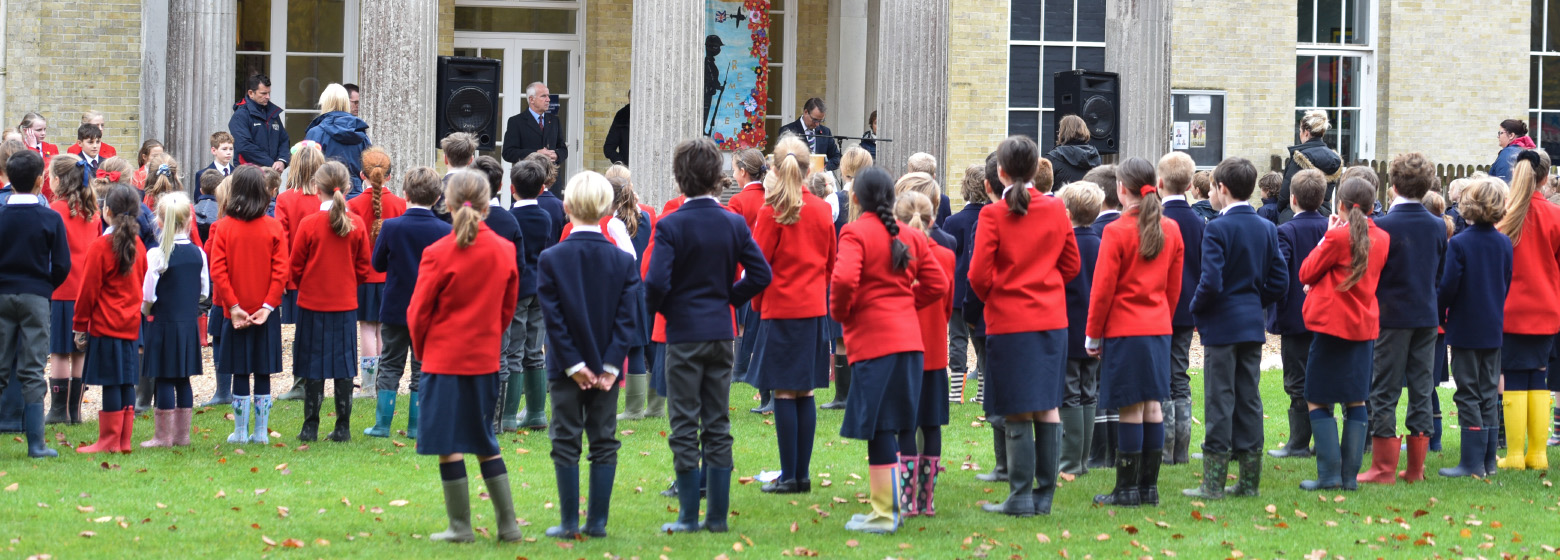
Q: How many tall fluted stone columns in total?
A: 5